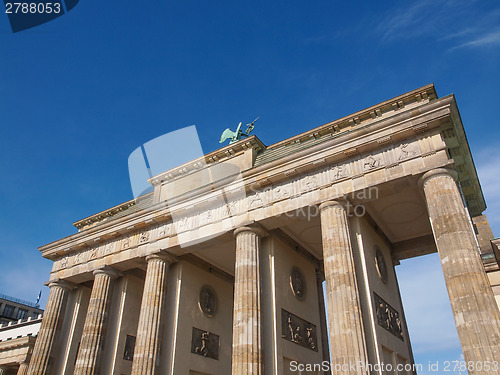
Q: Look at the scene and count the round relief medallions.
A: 3